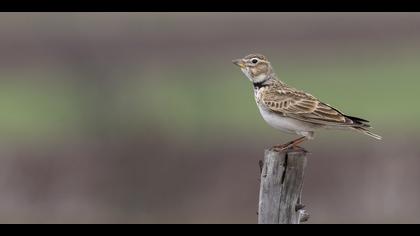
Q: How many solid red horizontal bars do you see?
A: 0